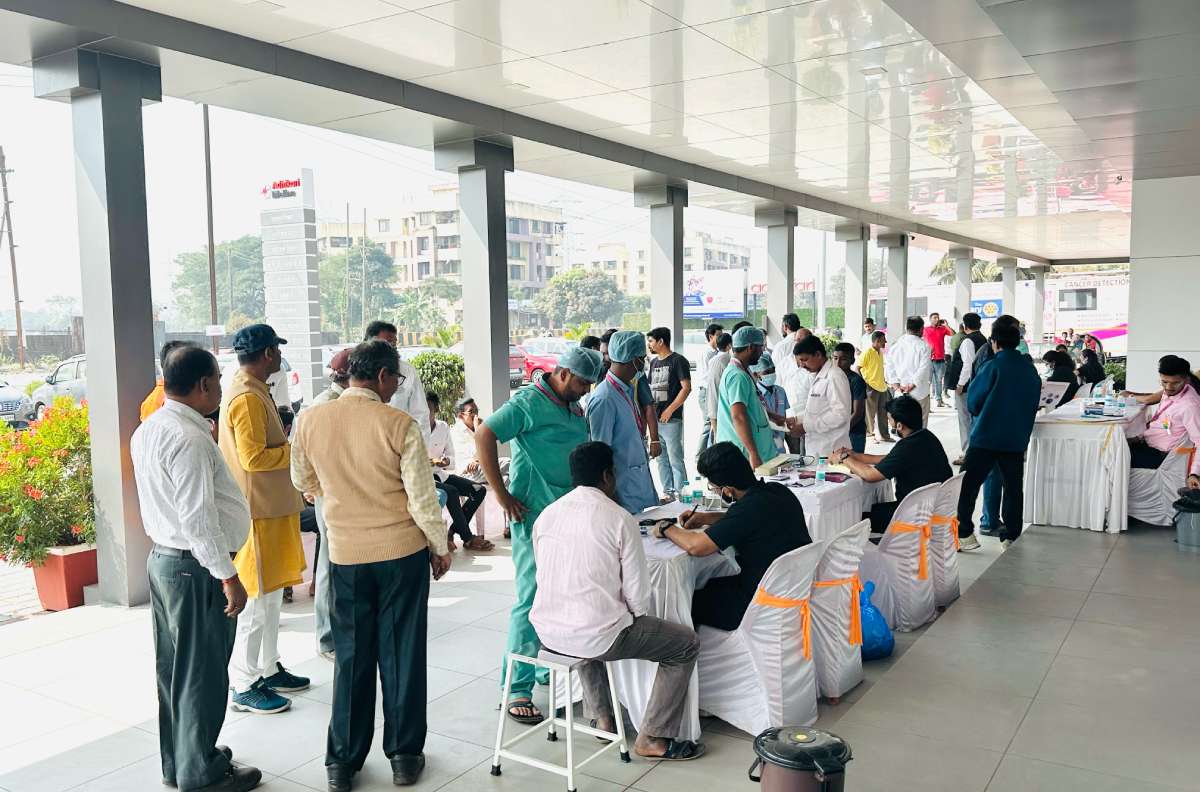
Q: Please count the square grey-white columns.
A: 9